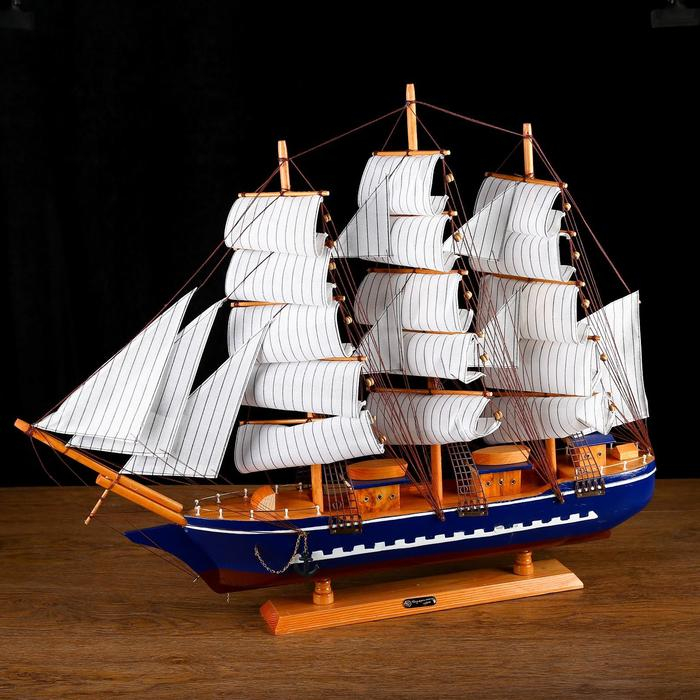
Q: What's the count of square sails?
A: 15